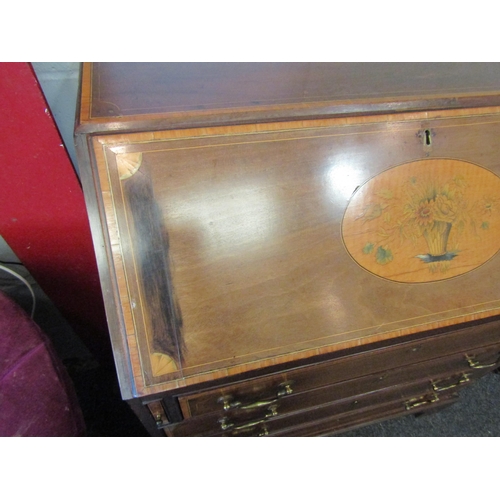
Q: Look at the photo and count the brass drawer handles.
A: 6